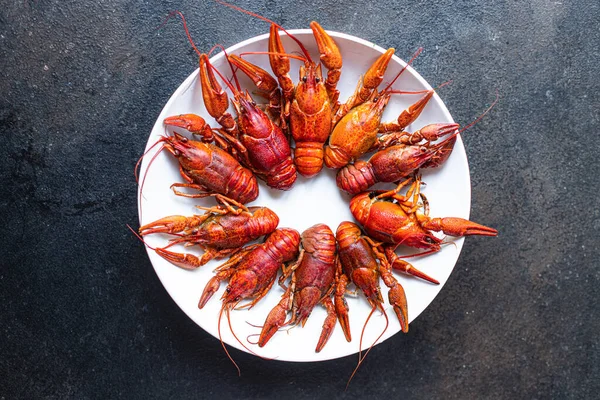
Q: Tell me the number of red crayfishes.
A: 10